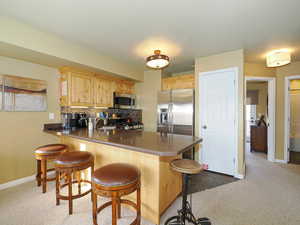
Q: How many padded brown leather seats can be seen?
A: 3